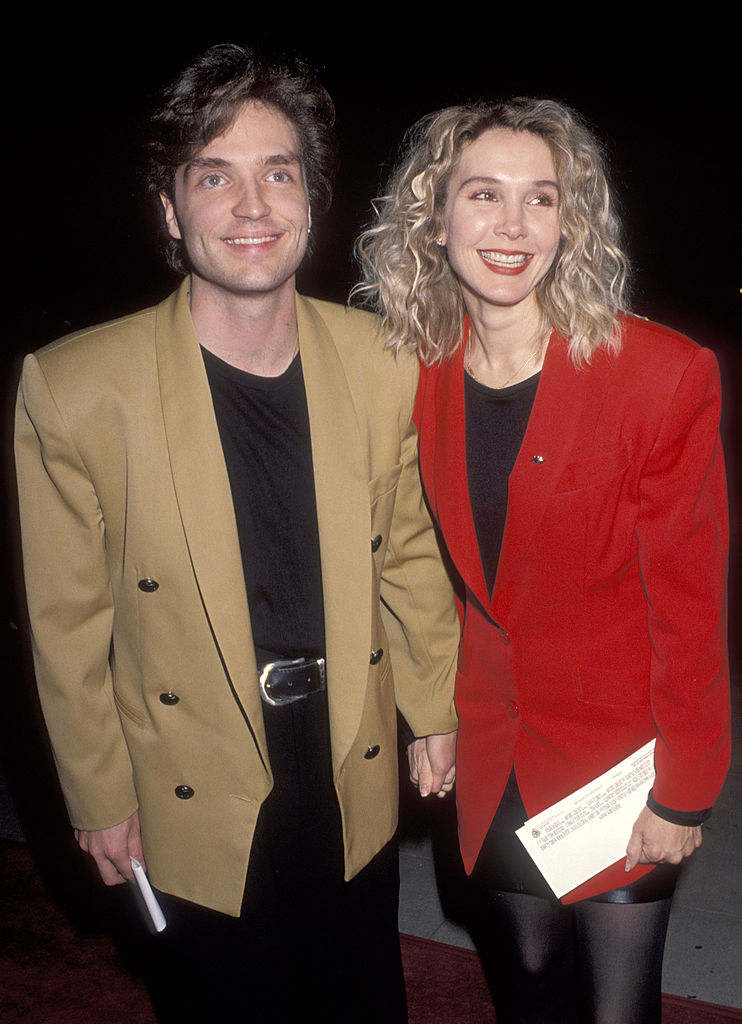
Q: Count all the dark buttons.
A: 6